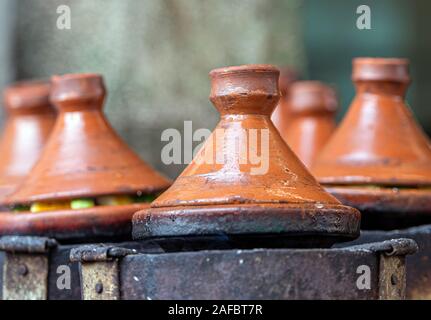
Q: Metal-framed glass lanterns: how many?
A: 0